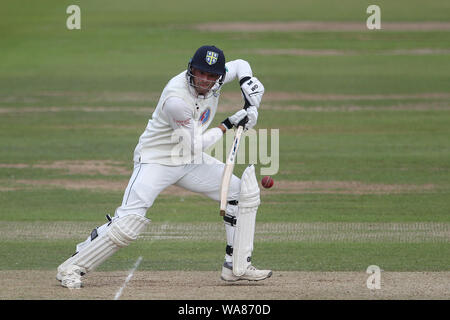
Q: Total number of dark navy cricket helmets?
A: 1